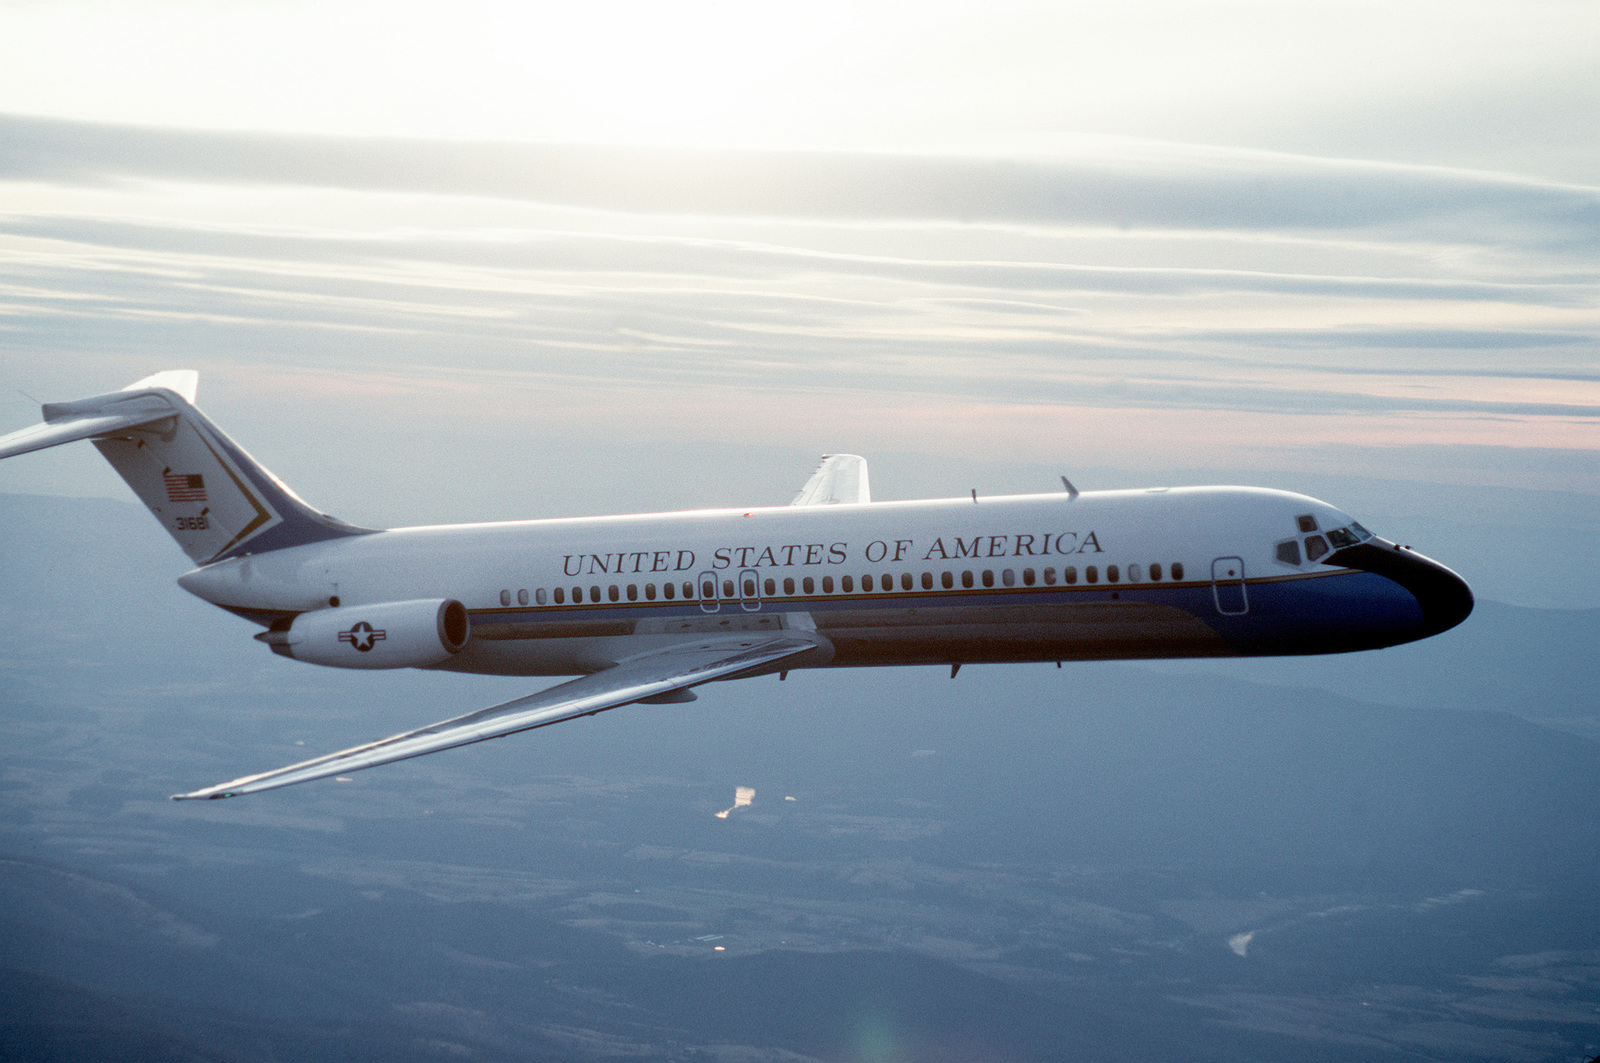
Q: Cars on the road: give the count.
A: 0